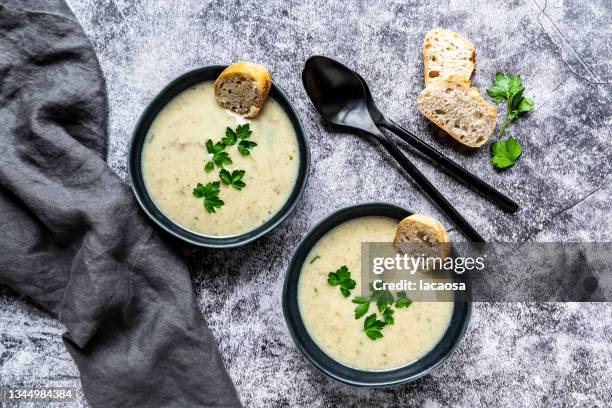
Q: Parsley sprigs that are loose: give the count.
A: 2